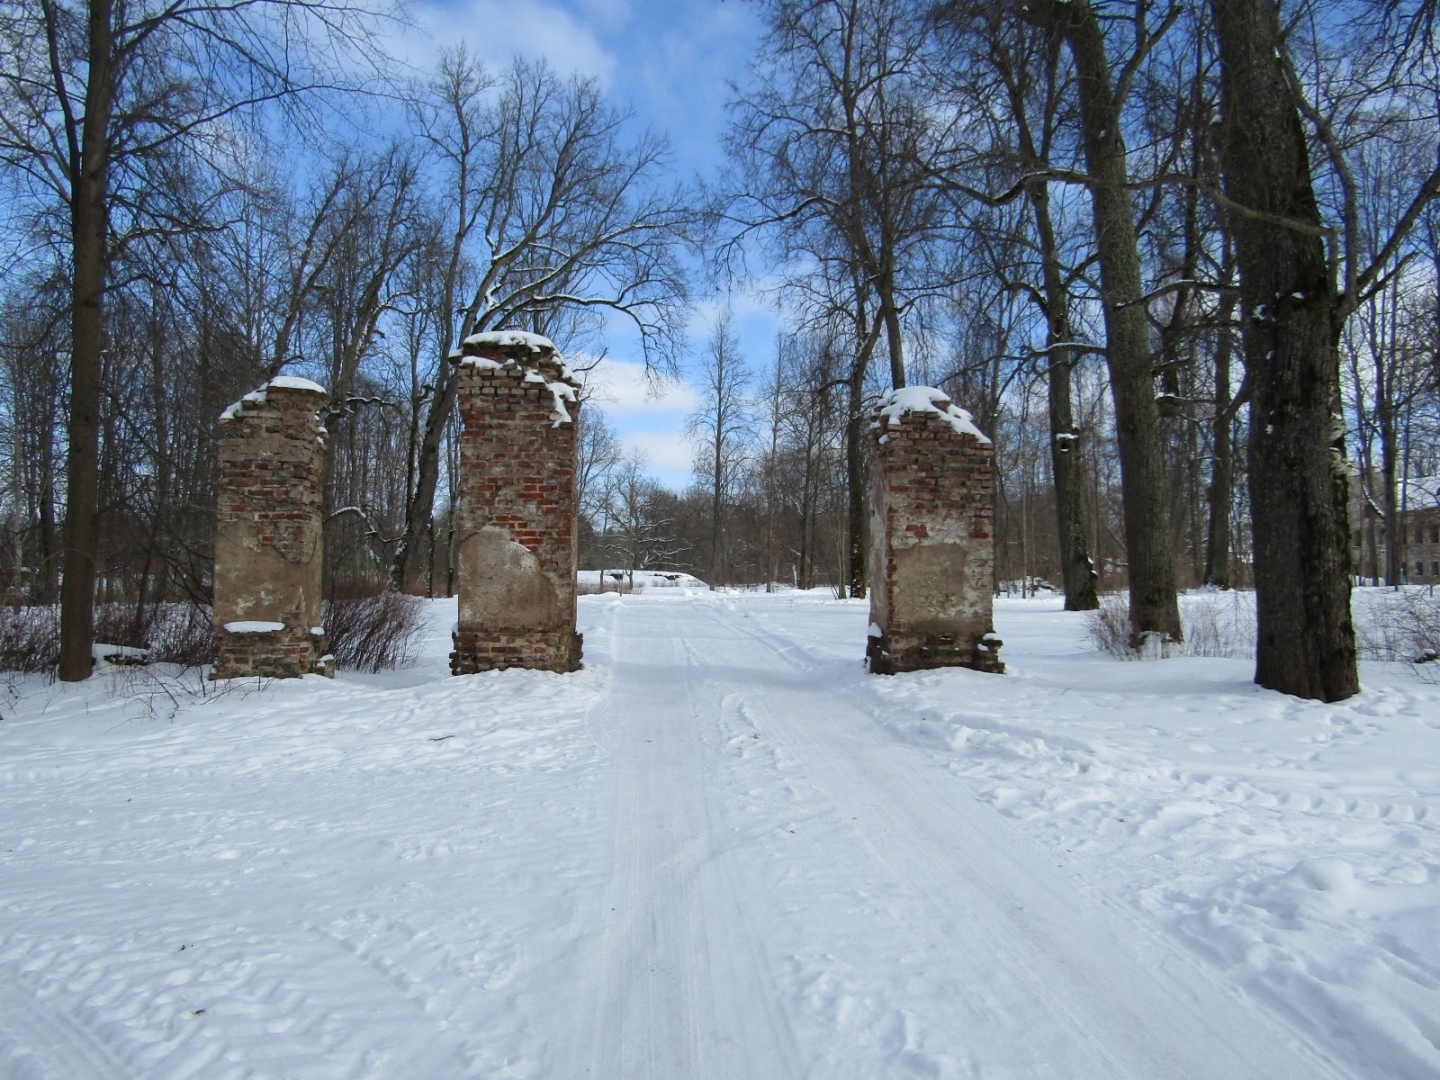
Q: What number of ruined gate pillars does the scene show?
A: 3